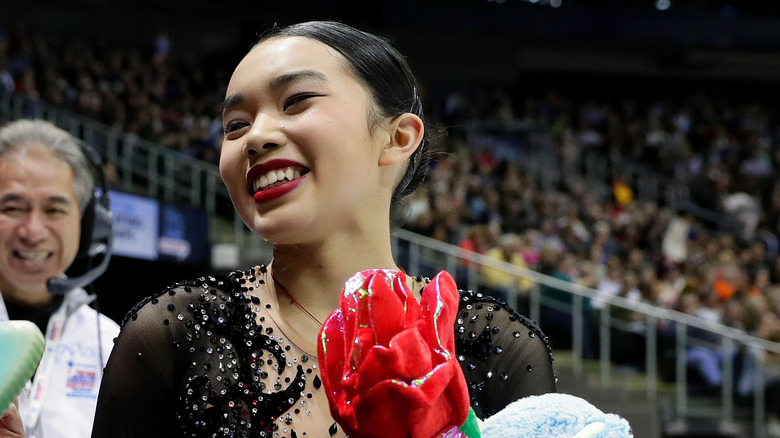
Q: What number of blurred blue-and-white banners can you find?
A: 2